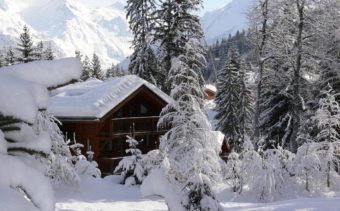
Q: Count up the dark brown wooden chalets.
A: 1